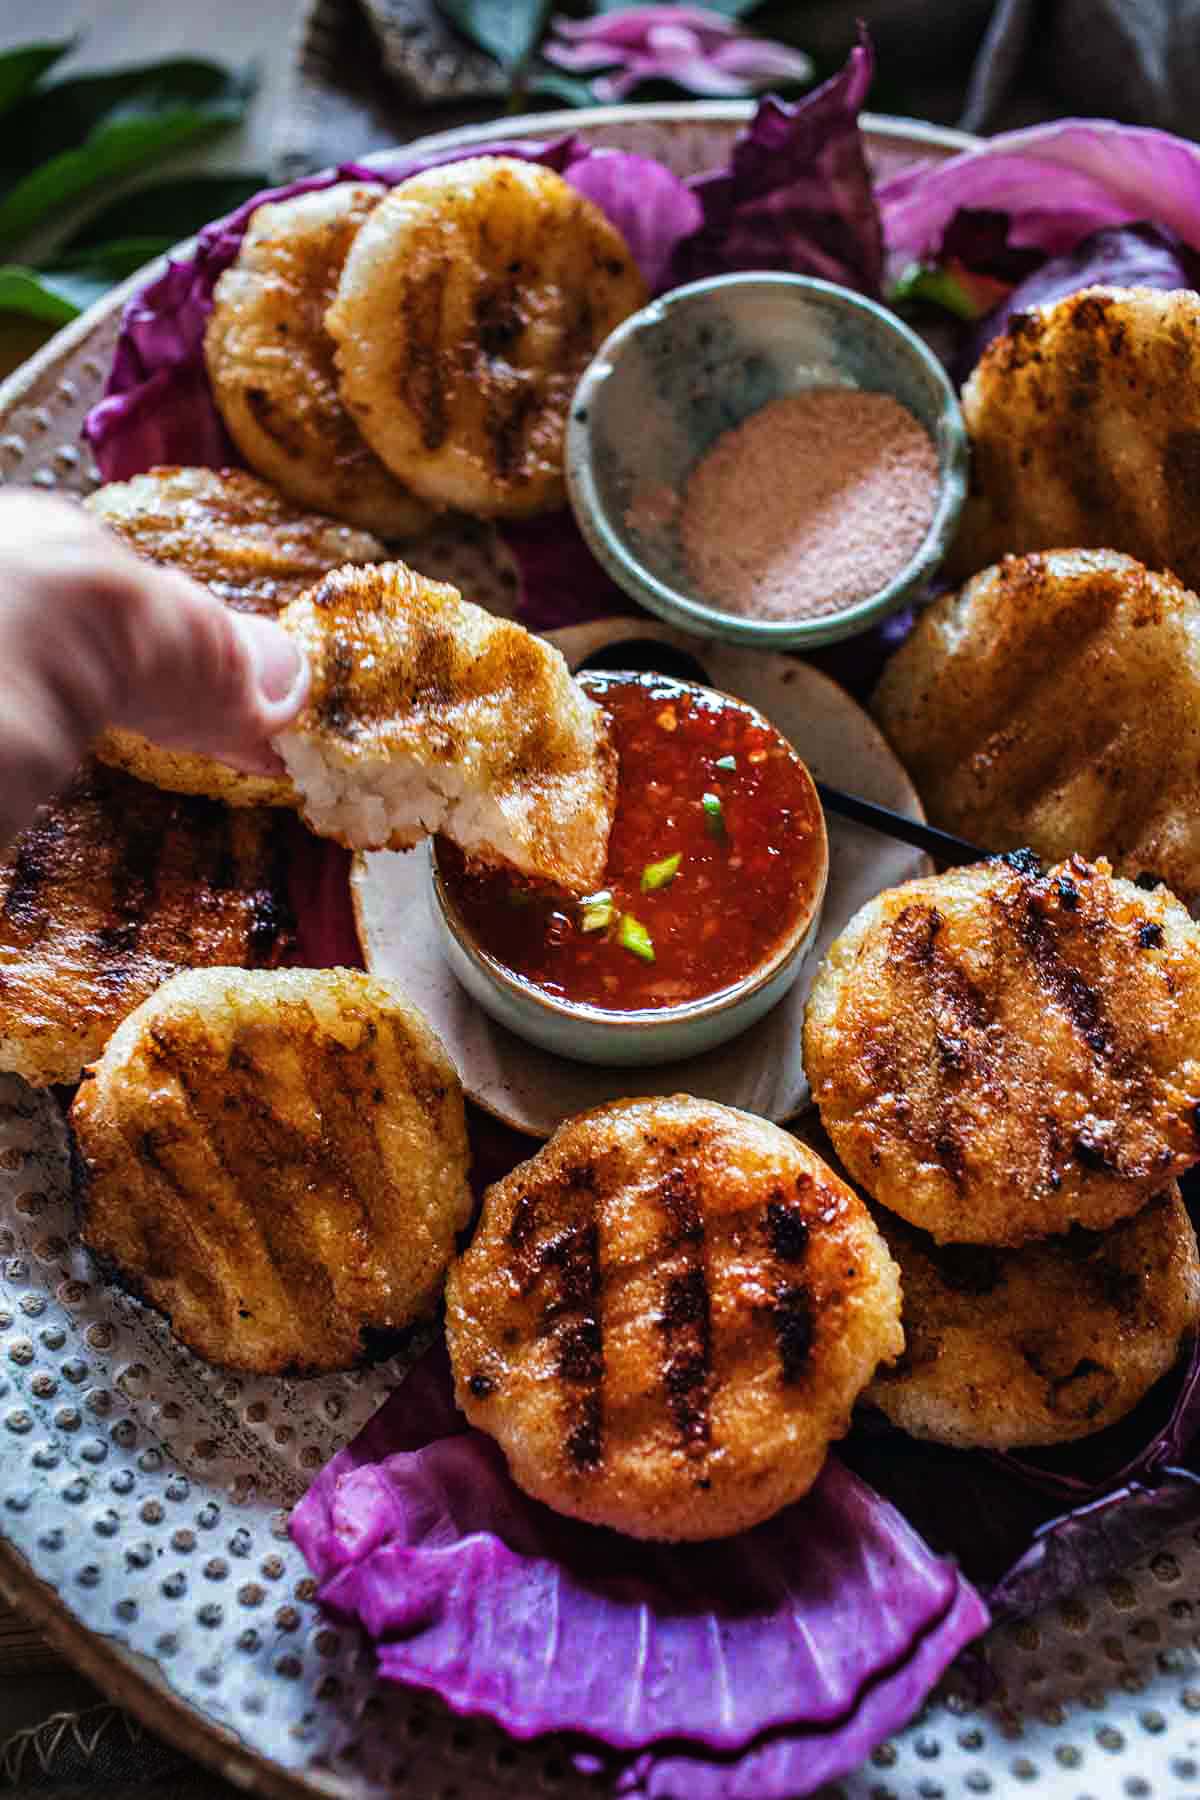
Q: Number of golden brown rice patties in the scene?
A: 11